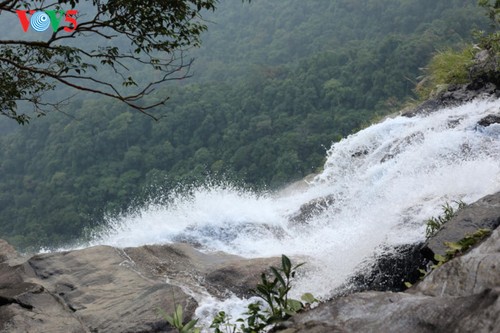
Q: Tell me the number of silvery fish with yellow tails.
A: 0